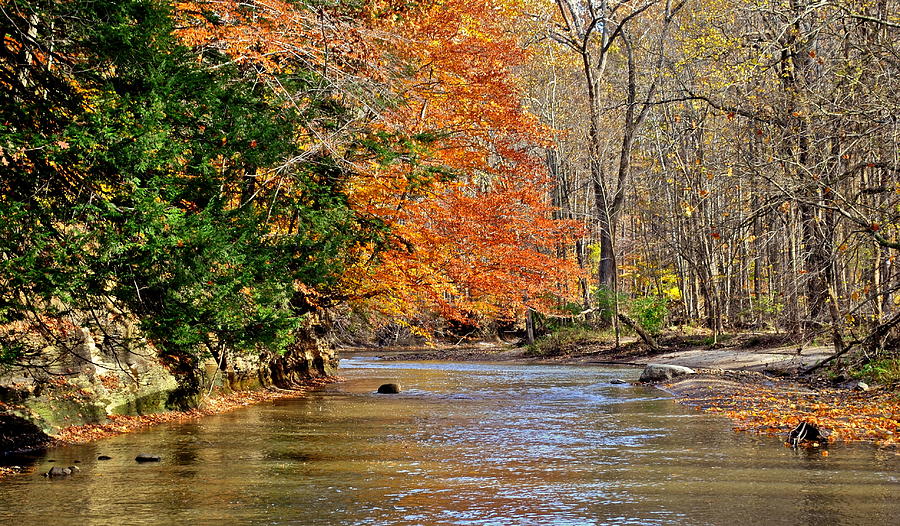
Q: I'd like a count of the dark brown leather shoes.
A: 0